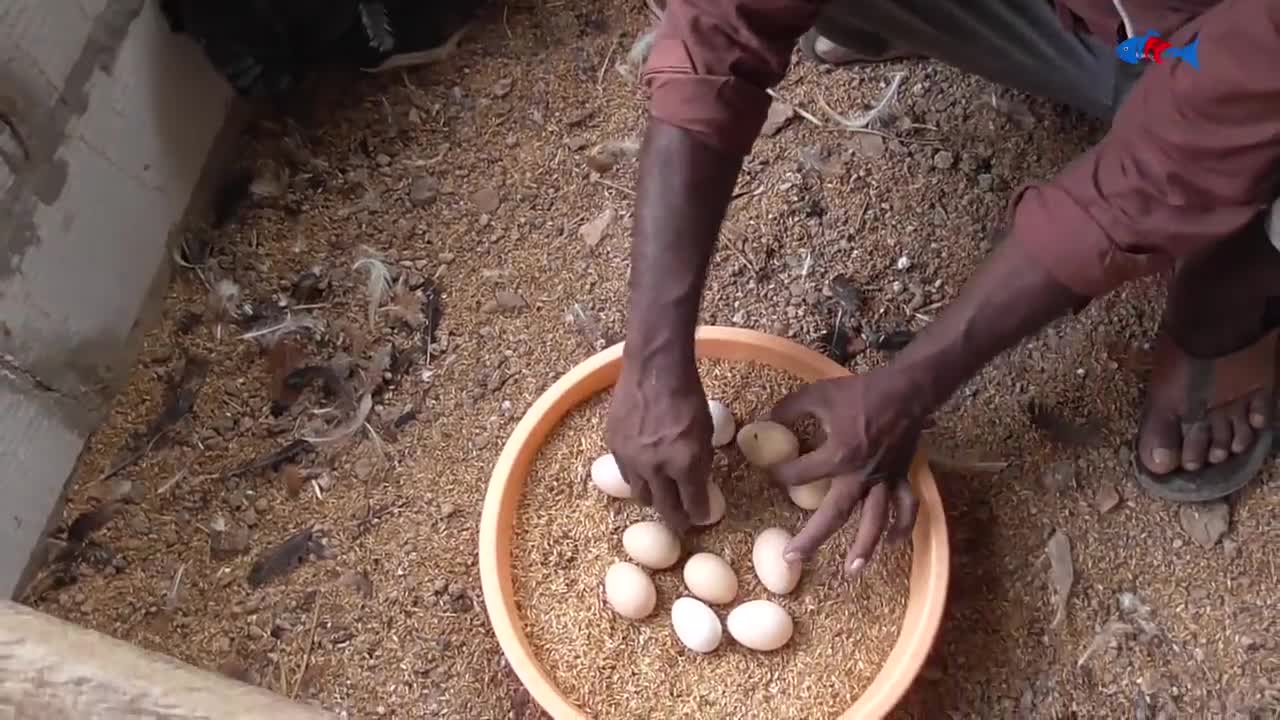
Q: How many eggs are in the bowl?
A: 11